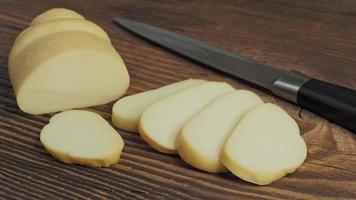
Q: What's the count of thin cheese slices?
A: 5